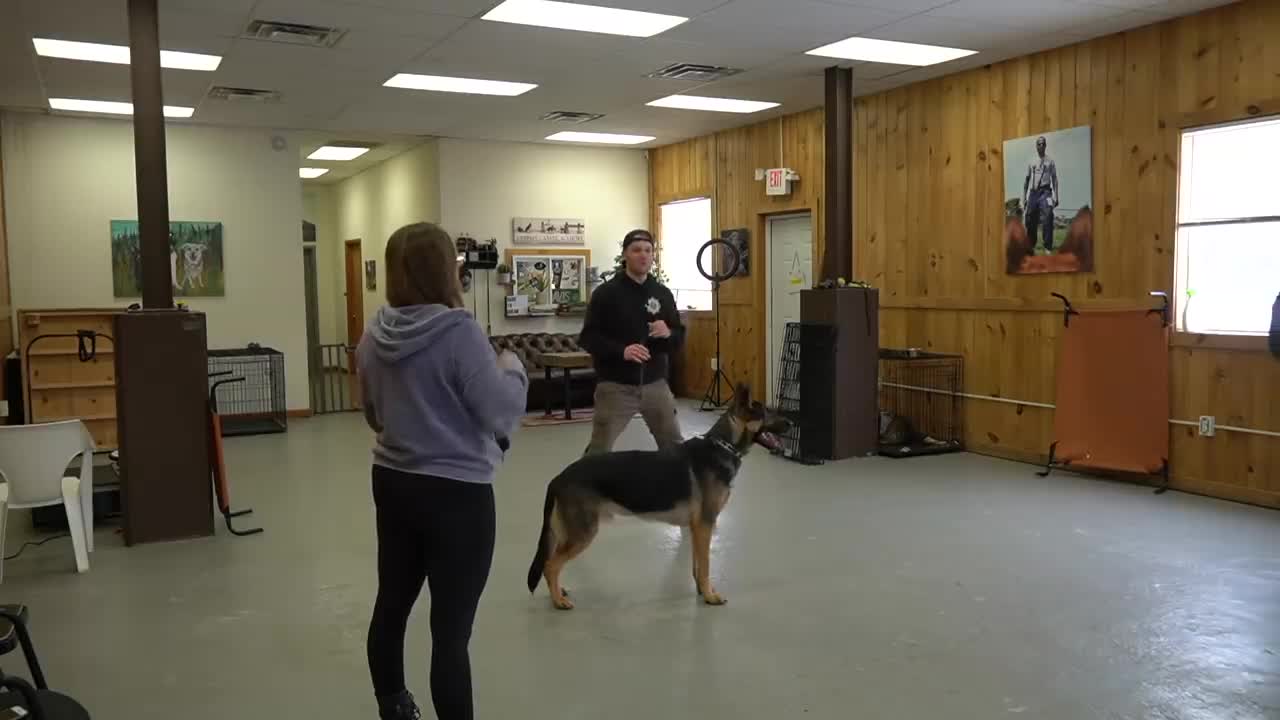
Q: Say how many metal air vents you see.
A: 4